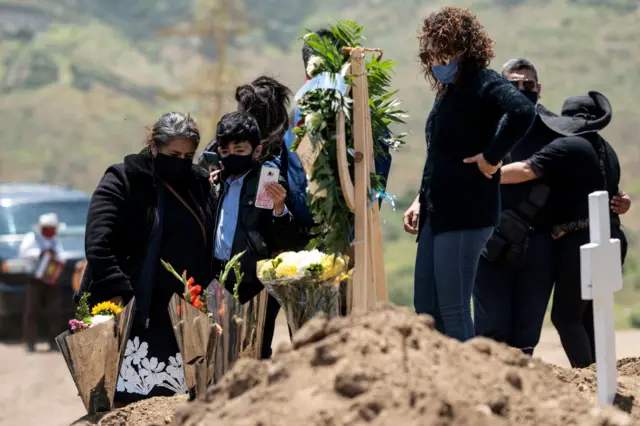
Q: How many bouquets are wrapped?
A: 4